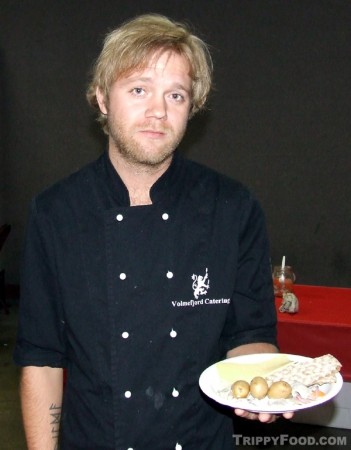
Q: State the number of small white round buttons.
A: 10